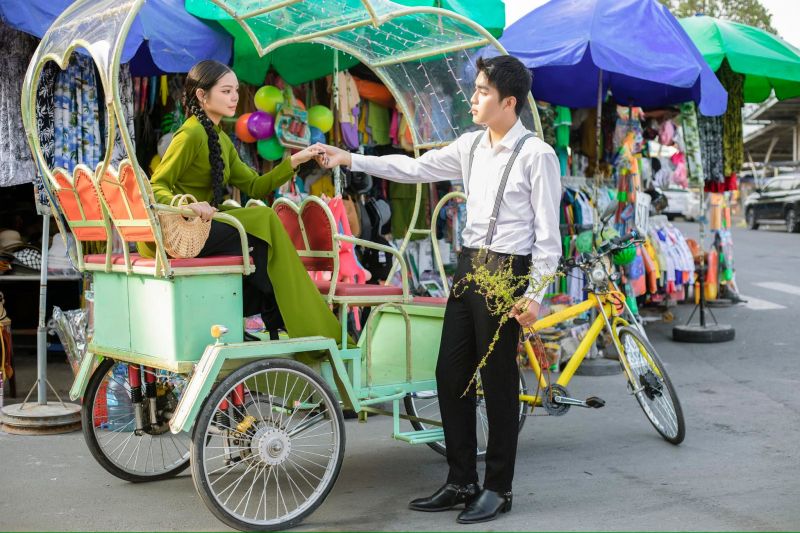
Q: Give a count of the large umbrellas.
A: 4